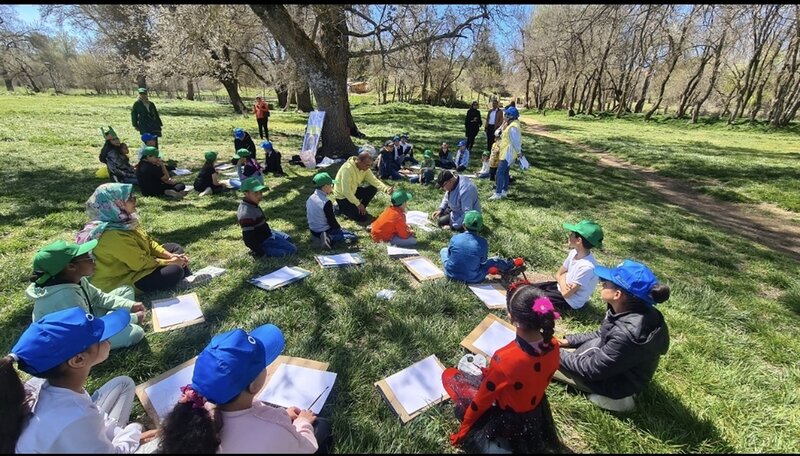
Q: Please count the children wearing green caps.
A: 11